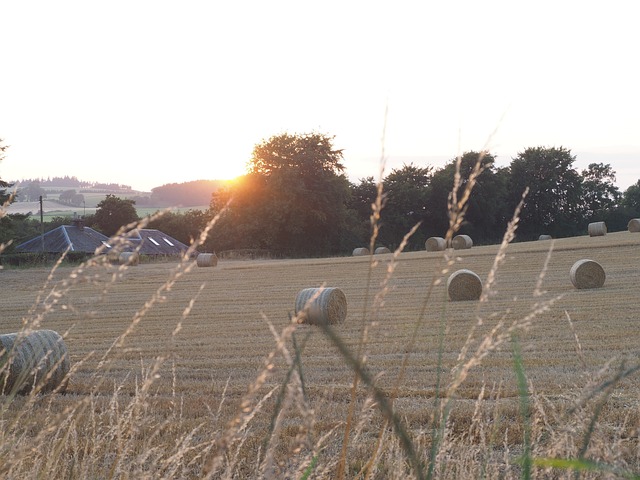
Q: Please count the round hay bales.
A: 13